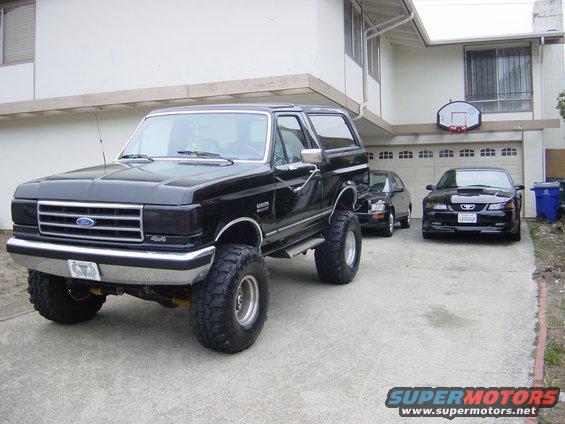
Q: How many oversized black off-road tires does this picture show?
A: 3